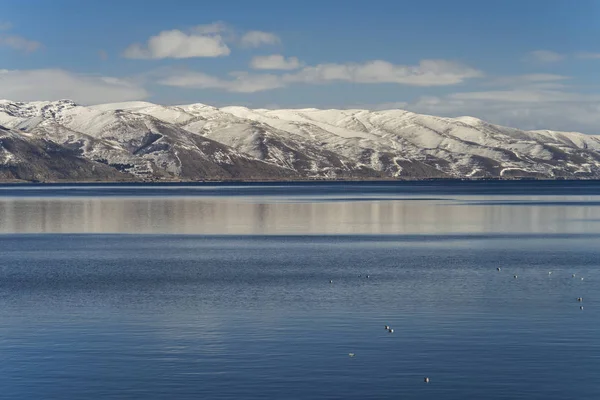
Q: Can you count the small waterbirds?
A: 13